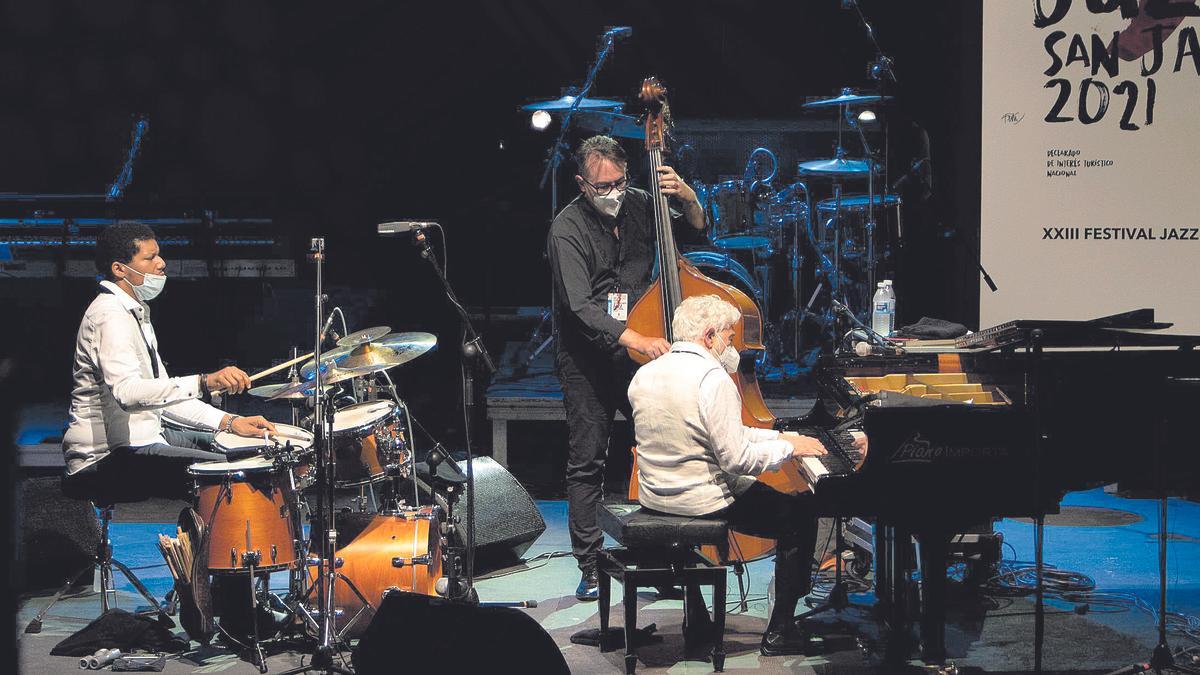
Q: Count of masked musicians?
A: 3